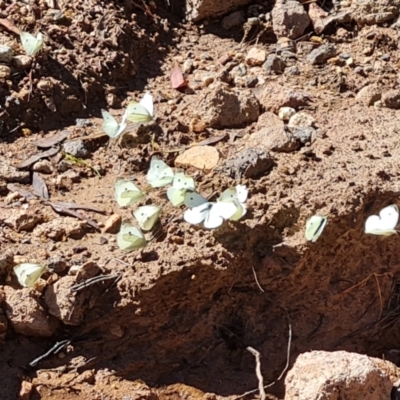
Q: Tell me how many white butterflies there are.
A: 13